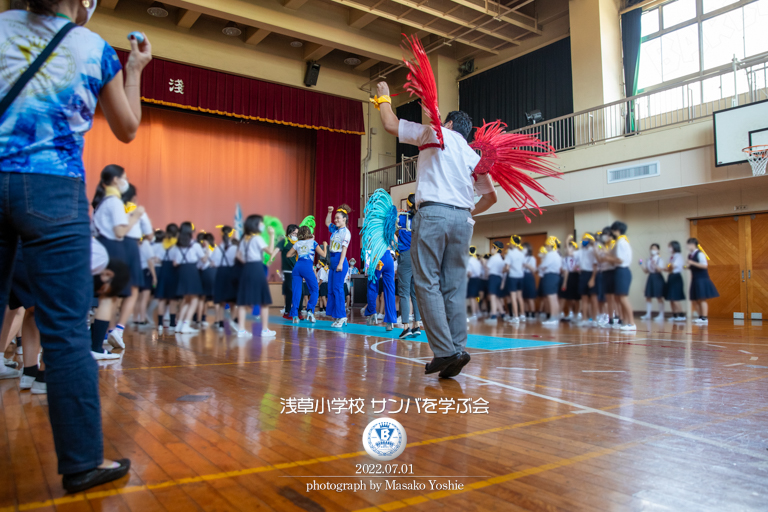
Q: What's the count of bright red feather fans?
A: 2